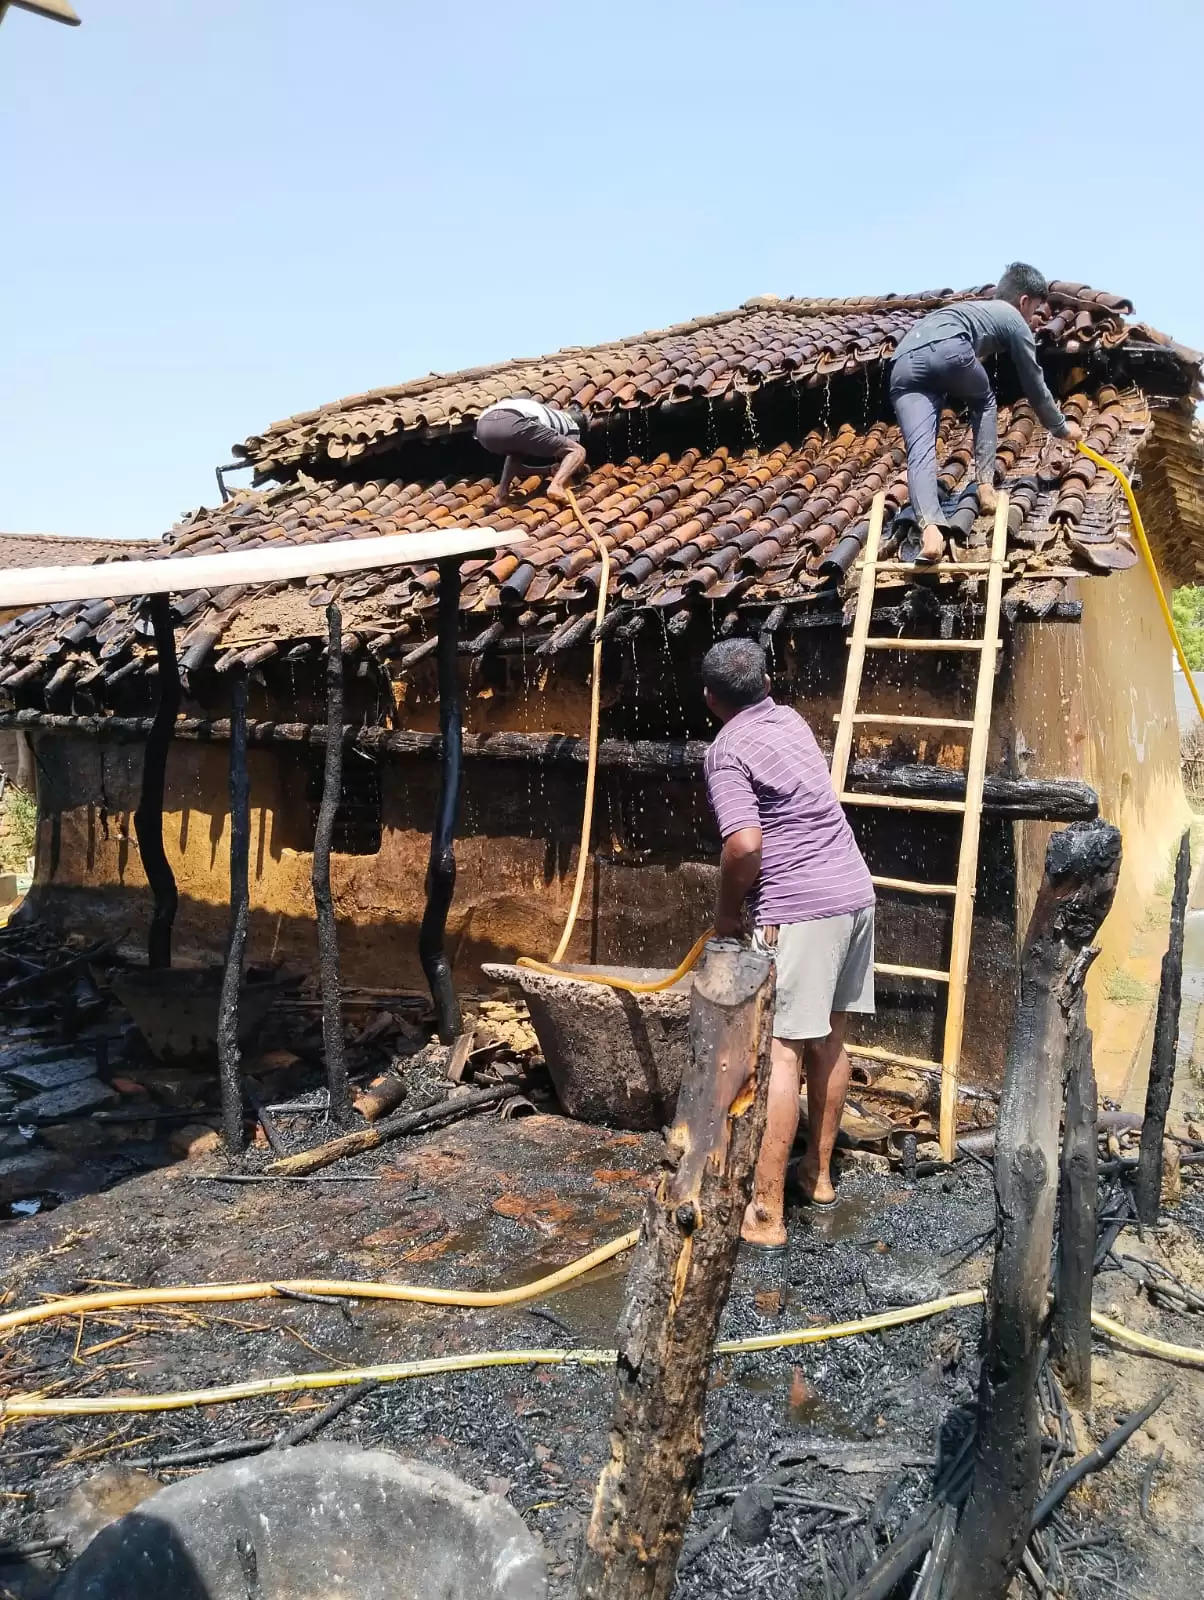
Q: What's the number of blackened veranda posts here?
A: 4